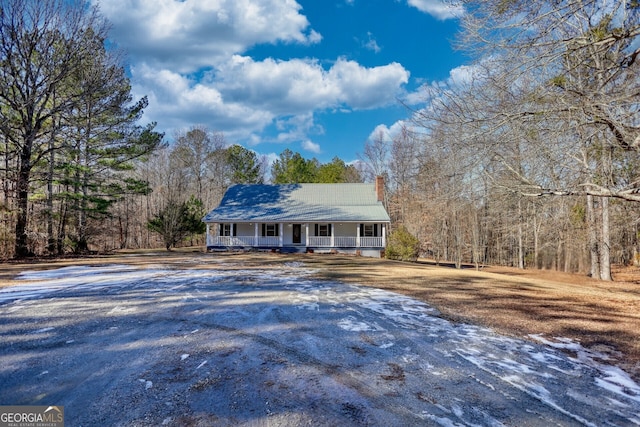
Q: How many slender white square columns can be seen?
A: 8